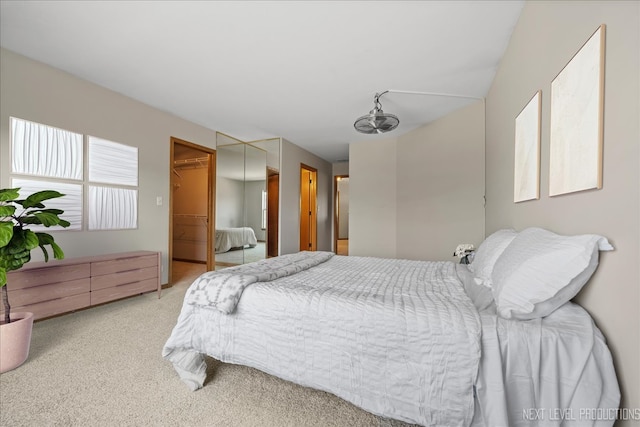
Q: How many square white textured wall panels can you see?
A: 4